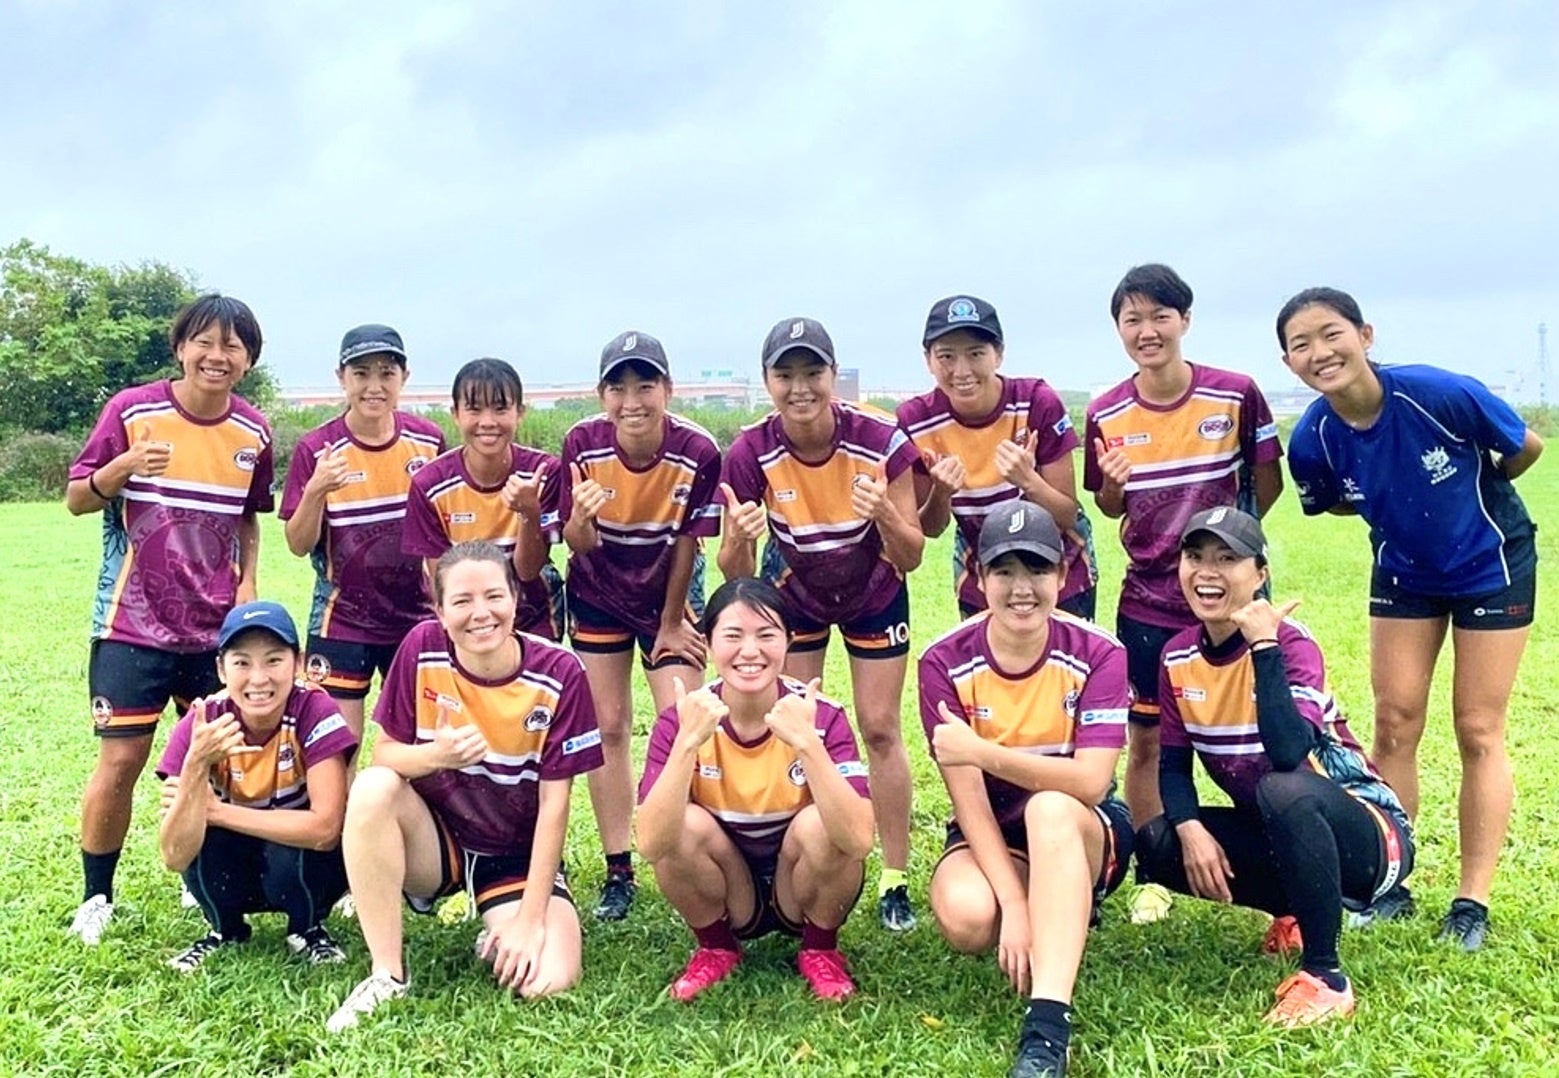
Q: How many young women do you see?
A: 13